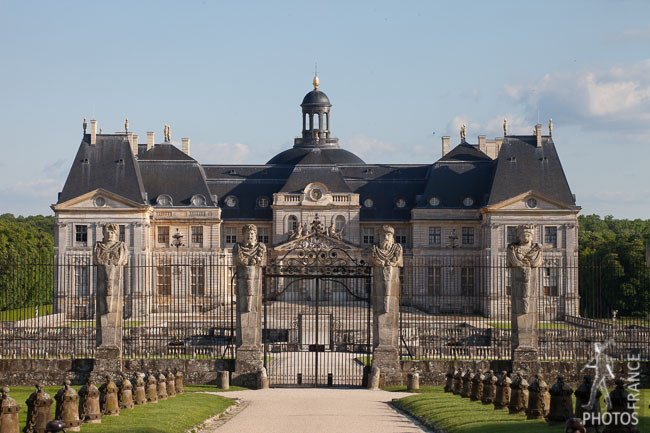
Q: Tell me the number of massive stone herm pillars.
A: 4